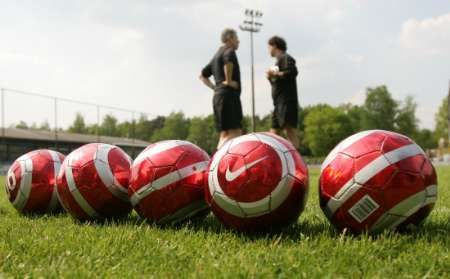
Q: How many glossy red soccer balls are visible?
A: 5